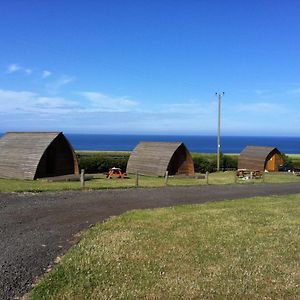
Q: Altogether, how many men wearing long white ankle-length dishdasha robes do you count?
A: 0